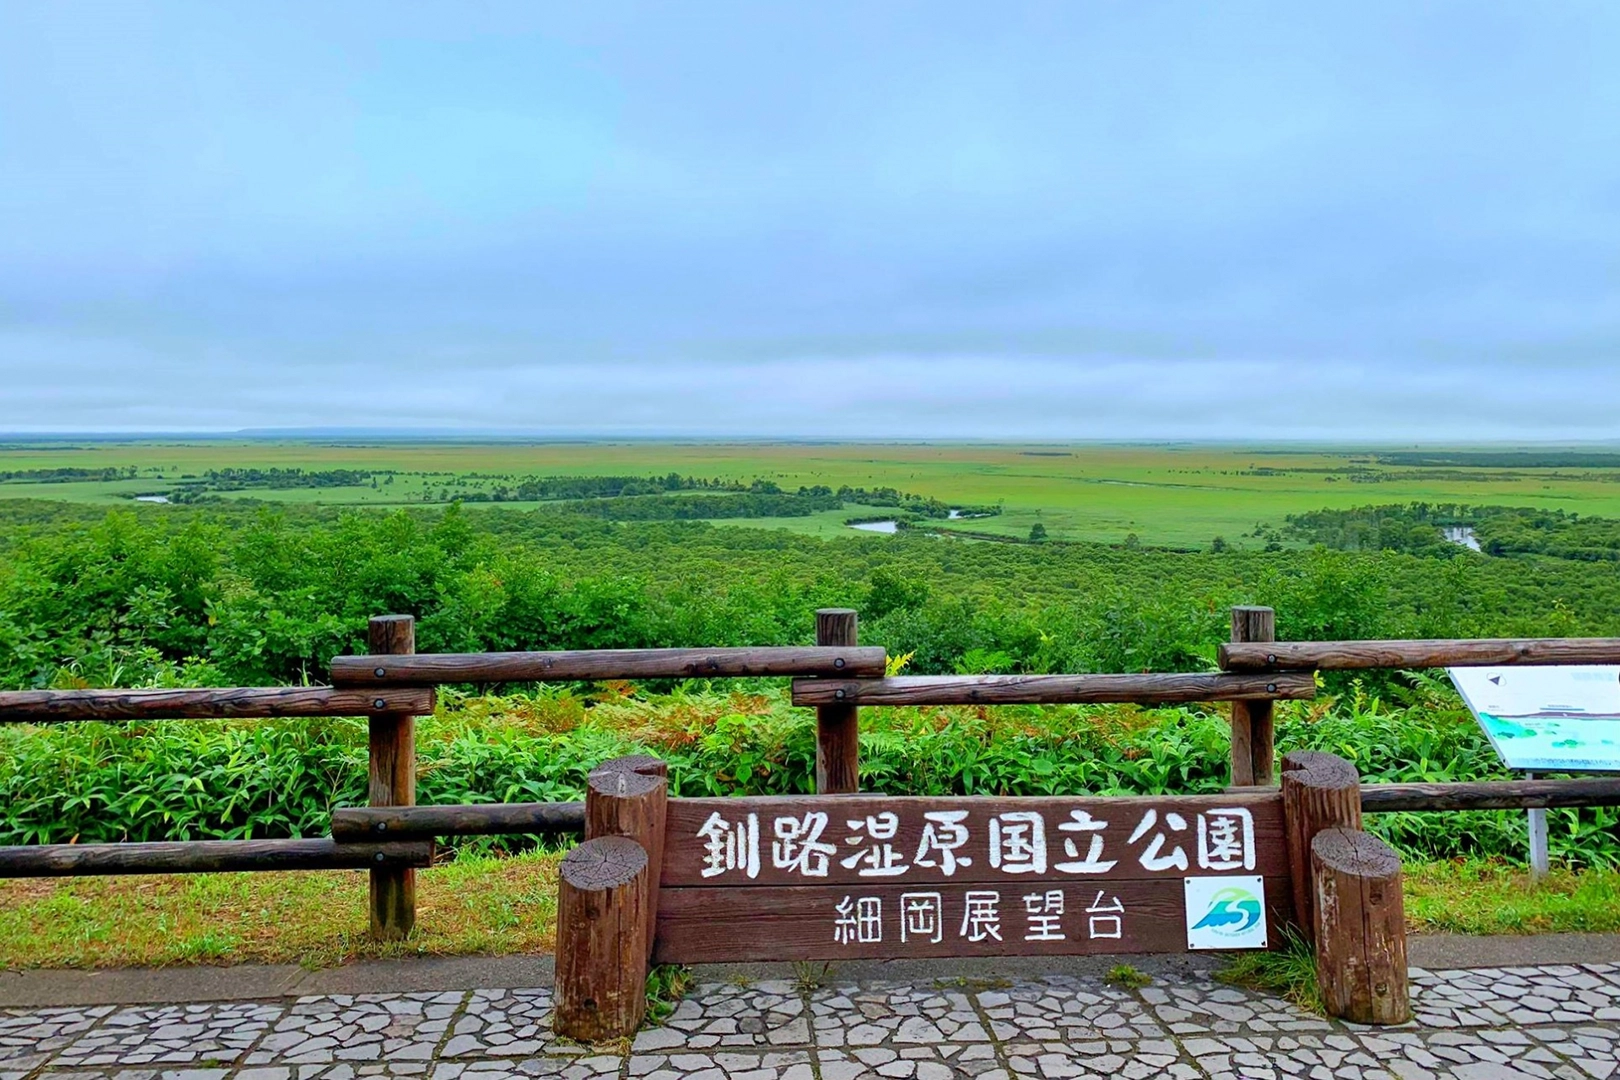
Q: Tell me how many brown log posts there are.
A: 7